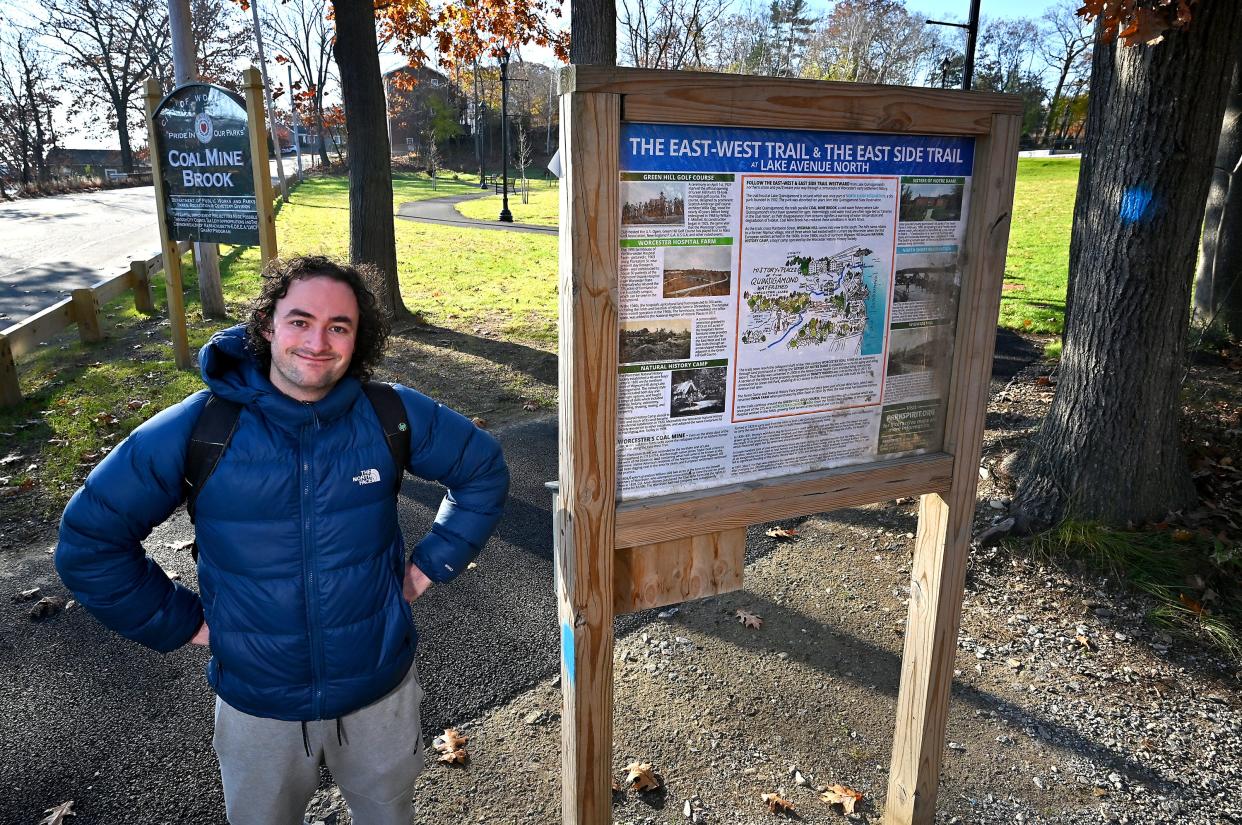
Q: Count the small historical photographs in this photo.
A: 7